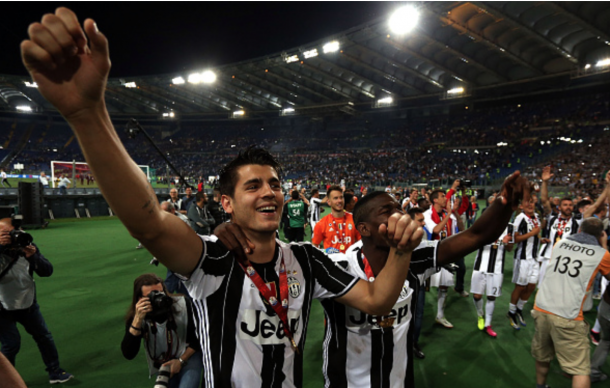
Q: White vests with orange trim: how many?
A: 1